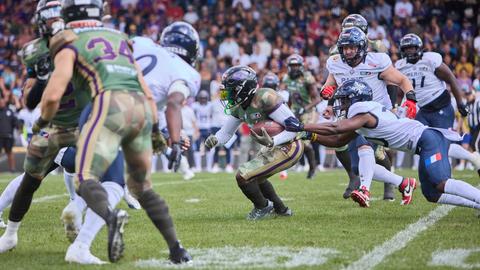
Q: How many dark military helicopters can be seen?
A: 0